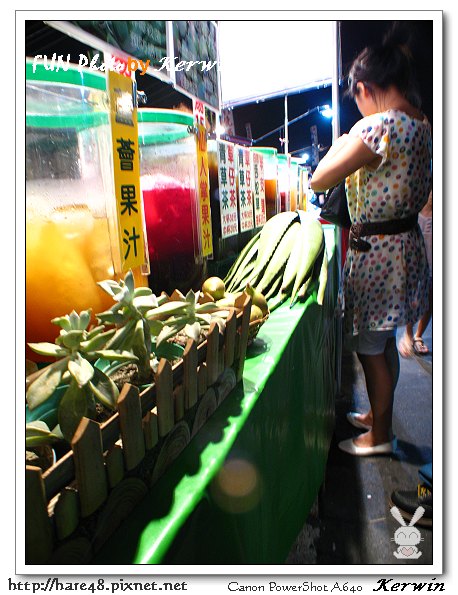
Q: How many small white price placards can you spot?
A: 3